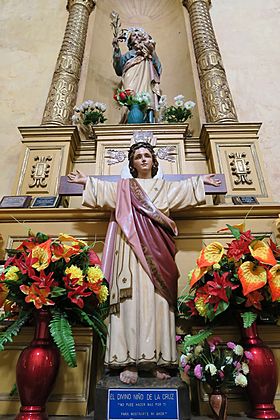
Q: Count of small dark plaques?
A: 3